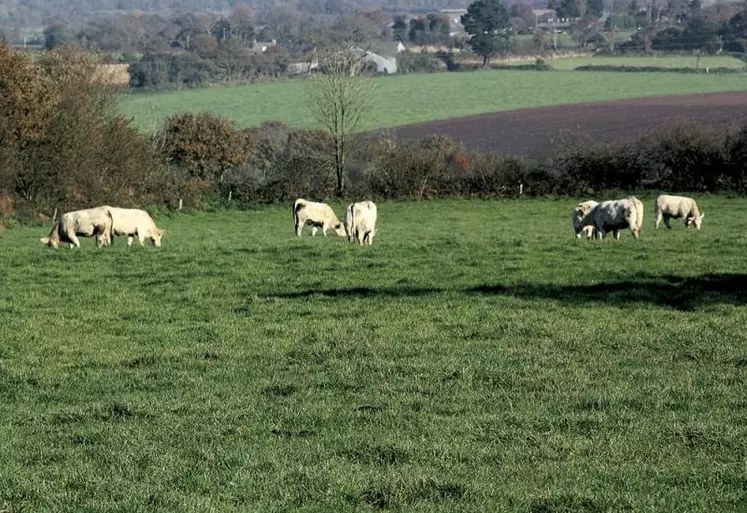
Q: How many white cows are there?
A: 7